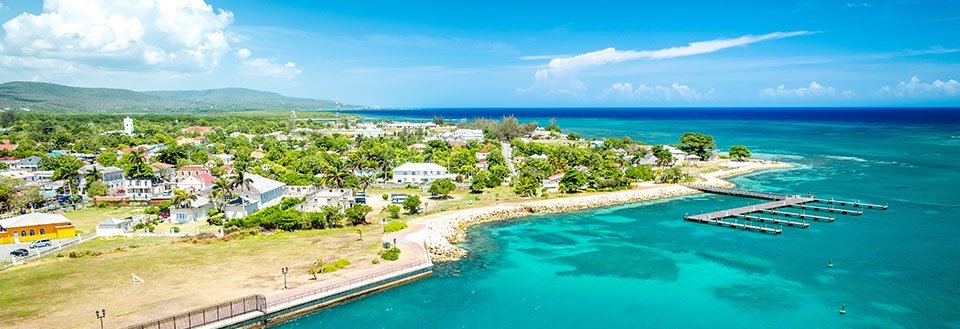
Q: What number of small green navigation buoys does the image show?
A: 2